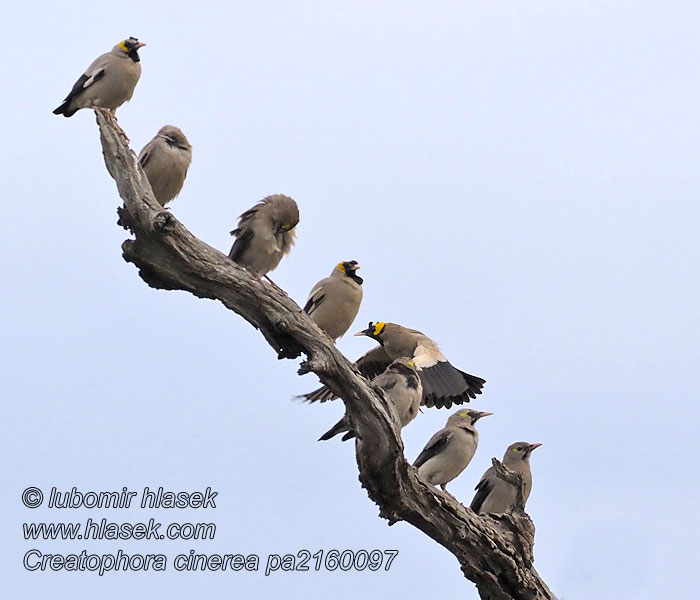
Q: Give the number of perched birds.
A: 7